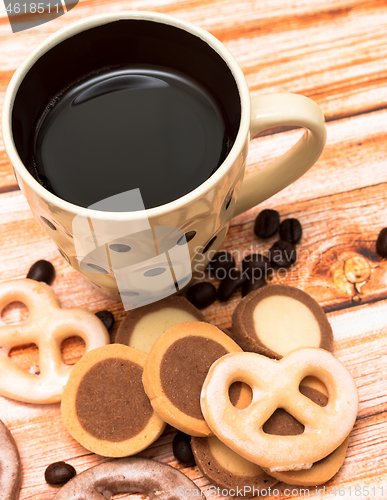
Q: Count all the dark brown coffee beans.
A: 13